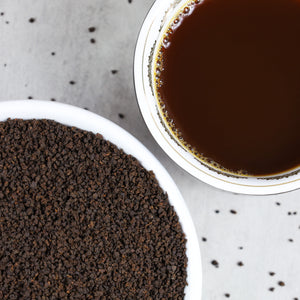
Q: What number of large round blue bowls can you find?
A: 0